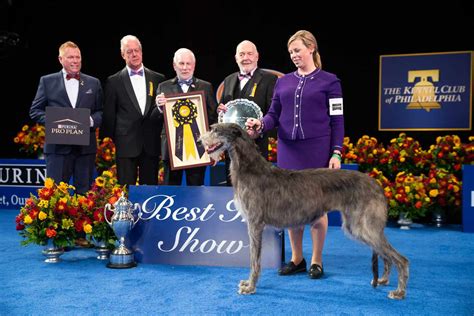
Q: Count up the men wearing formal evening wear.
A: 4